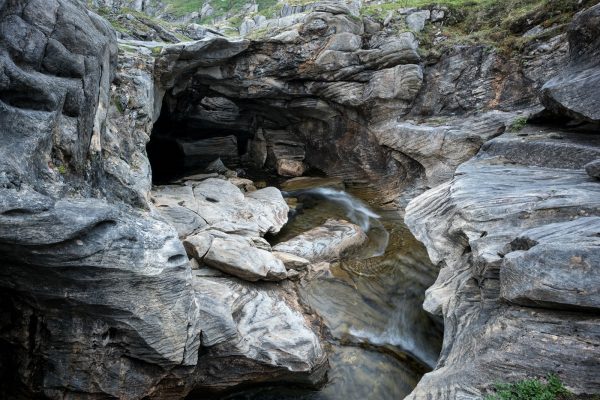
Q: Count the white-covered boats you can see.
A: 0